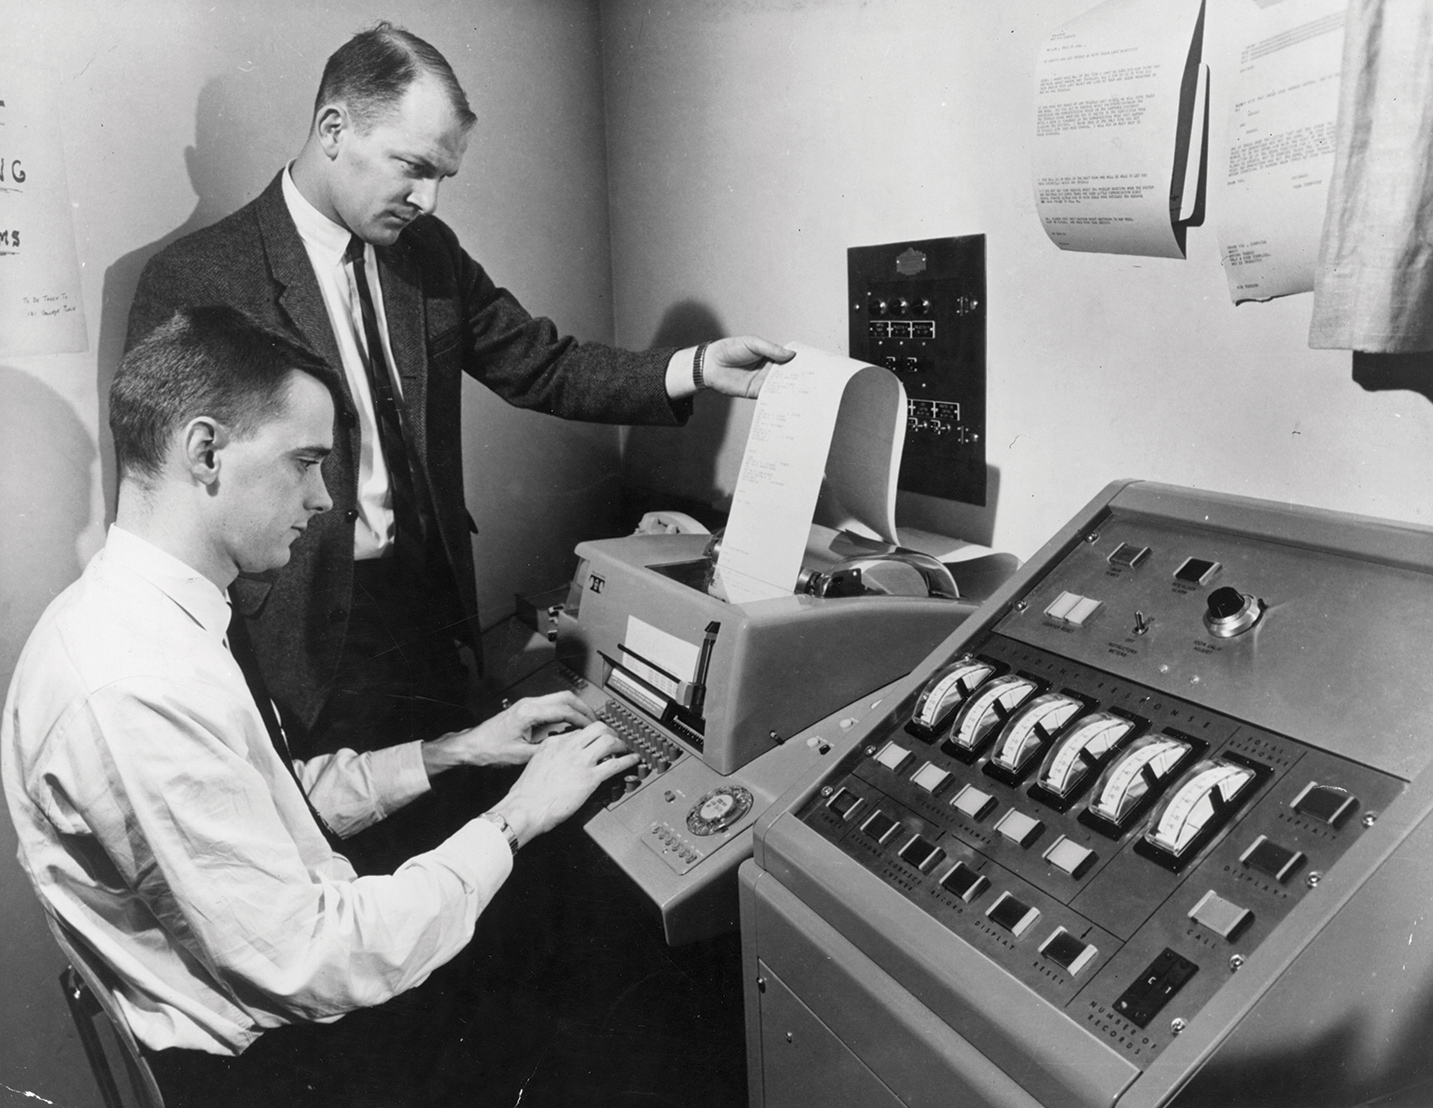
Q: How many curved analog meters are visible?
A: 6